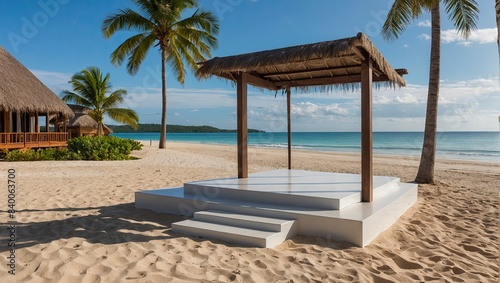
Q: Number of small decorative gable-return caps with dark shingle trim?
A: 0